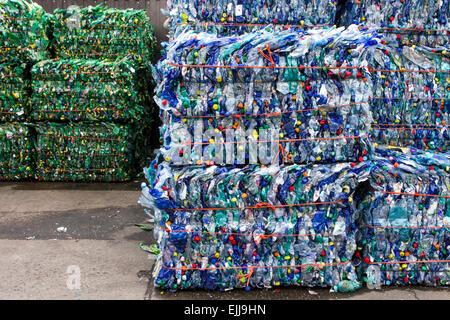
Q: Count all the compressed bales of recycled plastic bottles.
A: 12